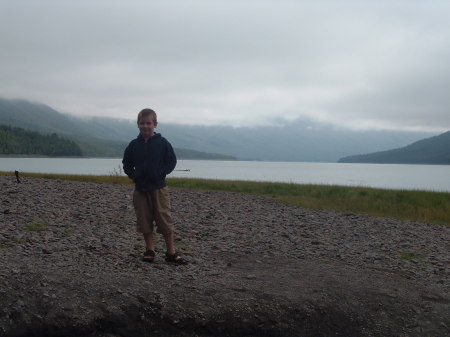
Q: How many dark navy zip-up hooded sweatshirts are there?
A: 1